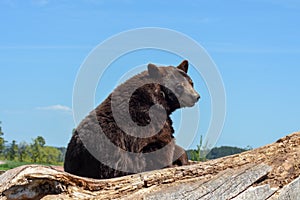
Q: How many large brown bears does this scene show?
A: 1